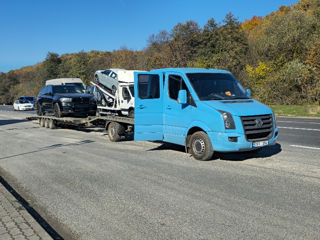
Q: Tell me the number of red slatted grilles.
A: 0